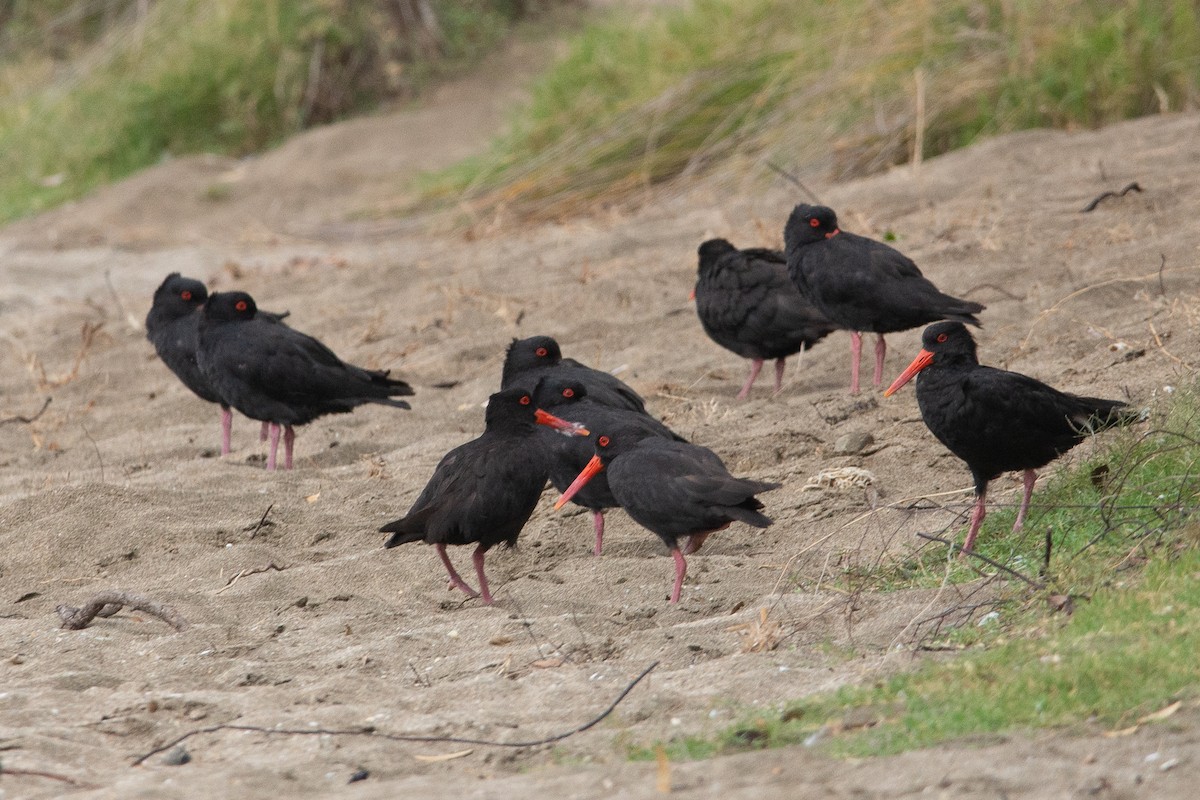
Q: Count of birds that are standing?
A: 9